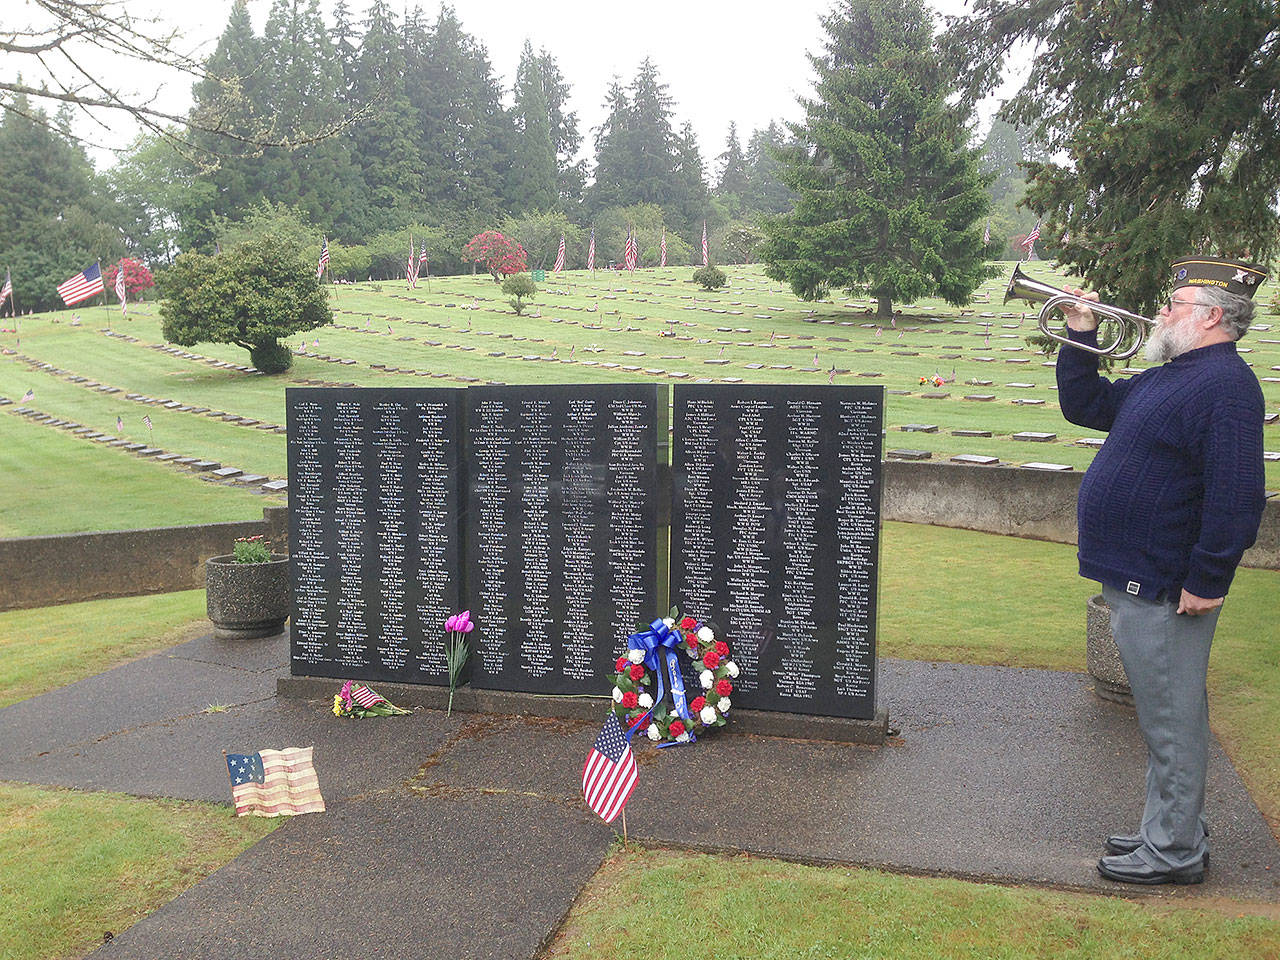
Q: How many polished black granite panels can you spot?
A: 3